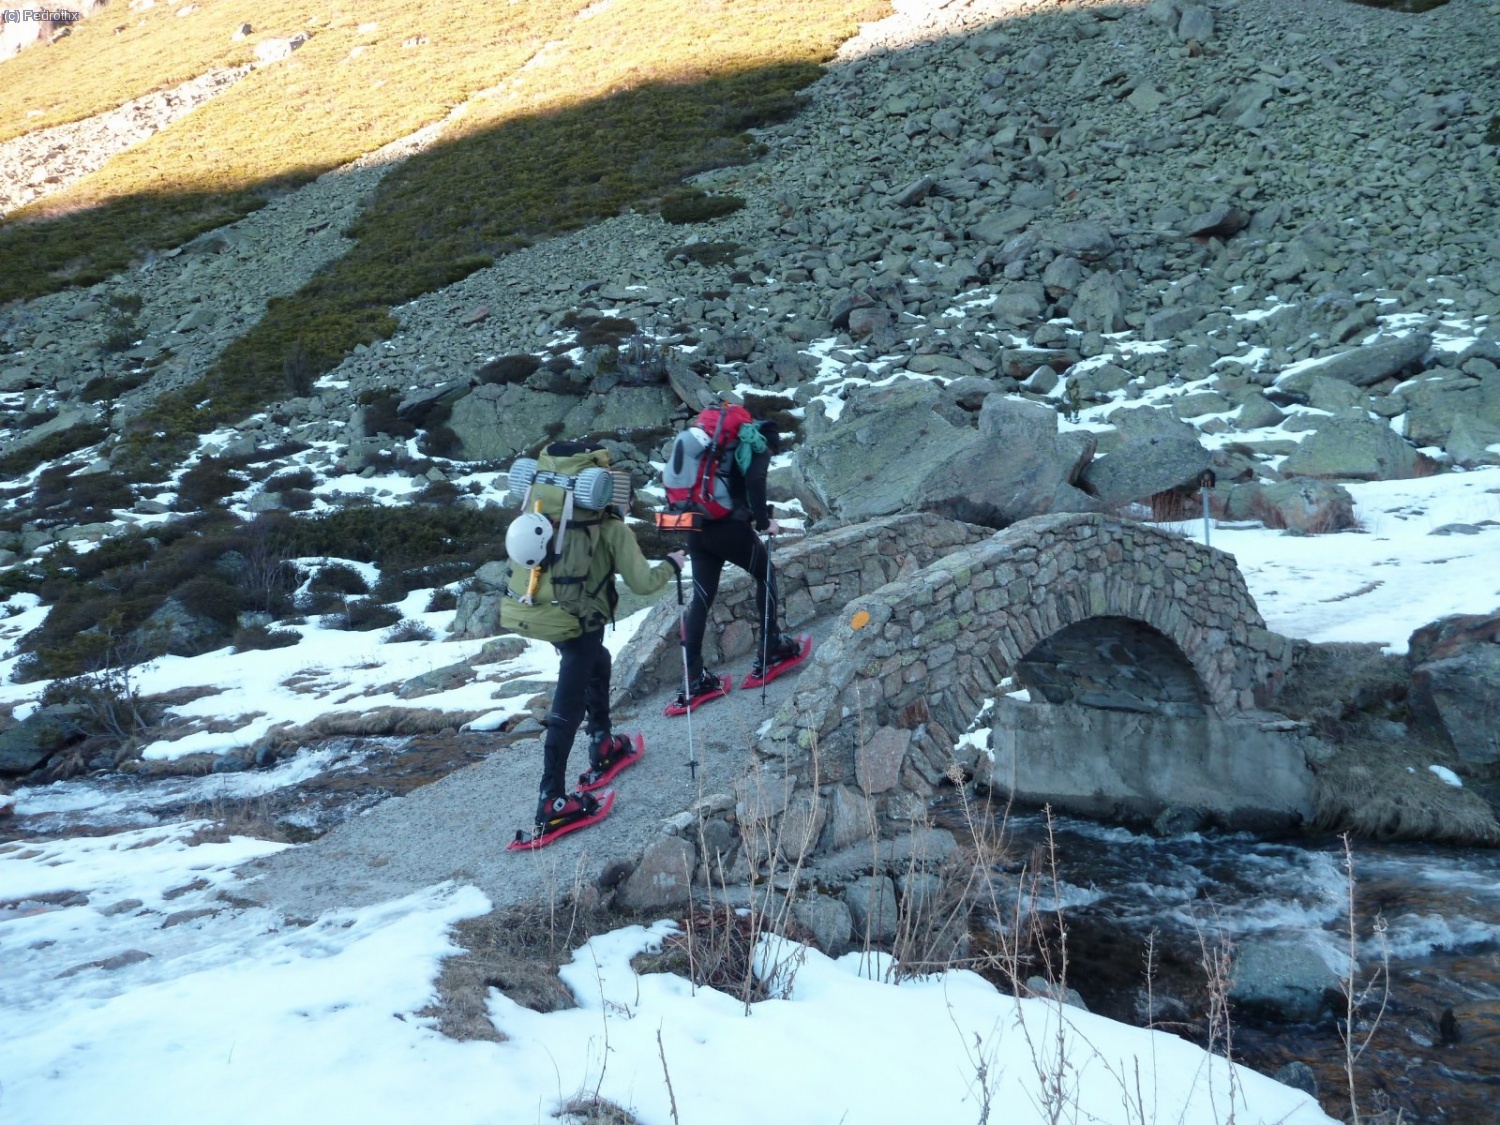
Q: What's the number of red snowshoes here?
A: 4